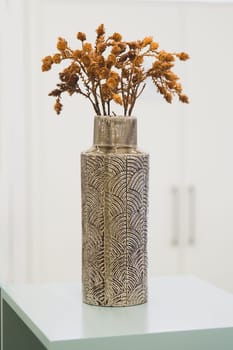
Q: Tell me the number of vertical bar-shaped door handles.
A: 2